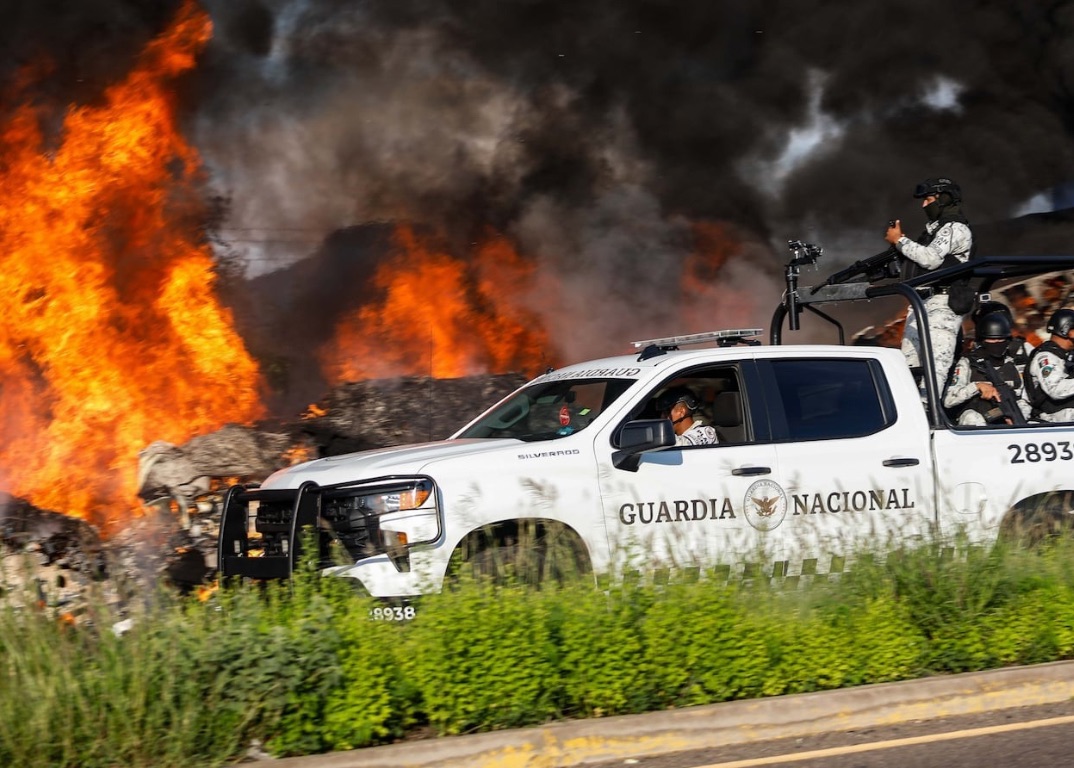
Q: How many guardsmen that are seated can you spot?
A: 4